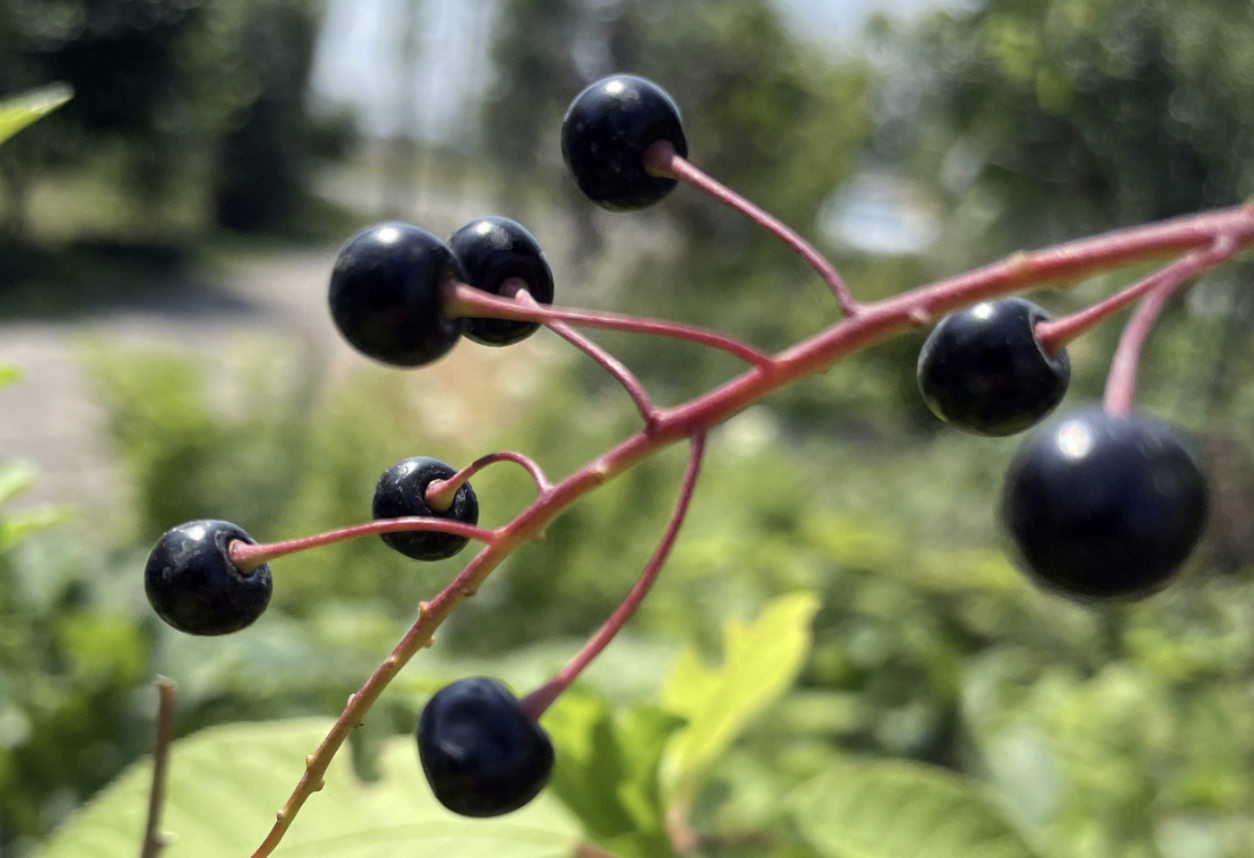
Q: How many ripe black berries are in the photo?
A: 8